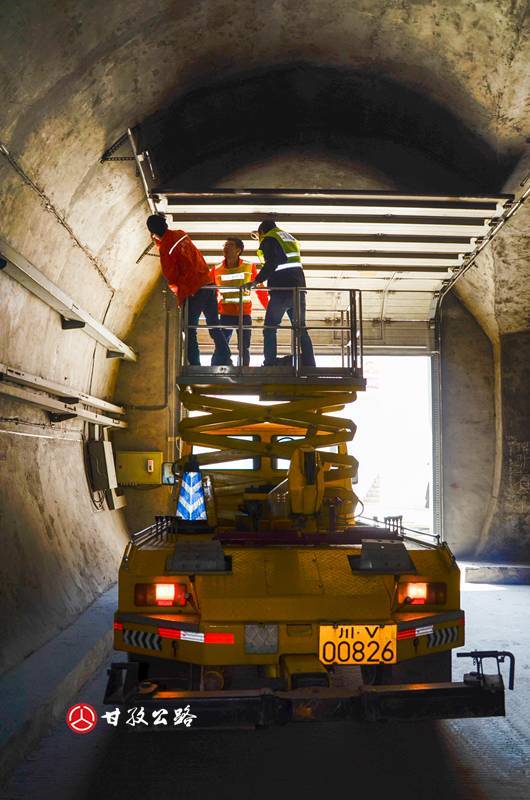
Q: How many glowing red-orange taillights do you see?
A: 2